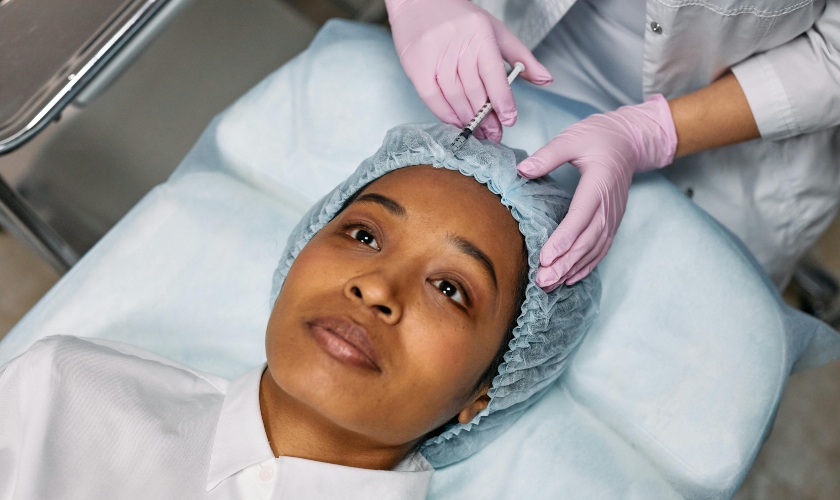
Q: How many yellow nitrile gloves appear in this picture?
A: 0